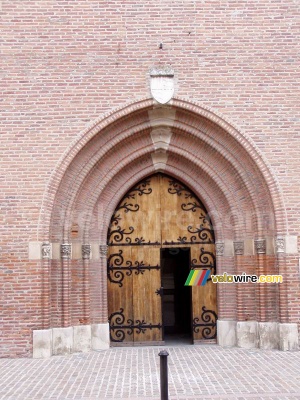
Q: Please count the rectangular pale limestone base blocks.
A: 8